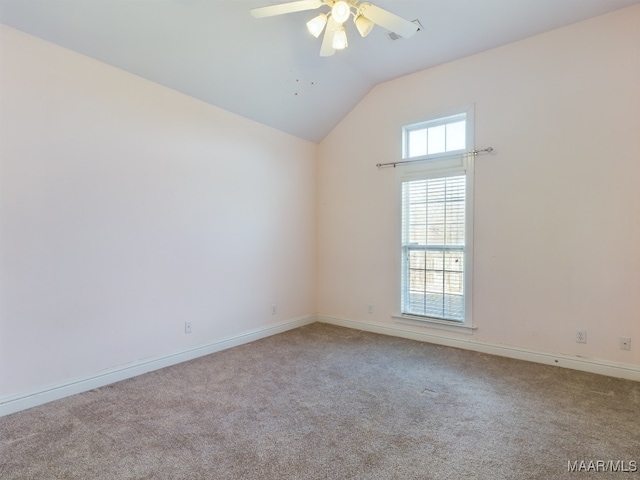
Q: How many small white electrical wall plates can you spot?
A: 5